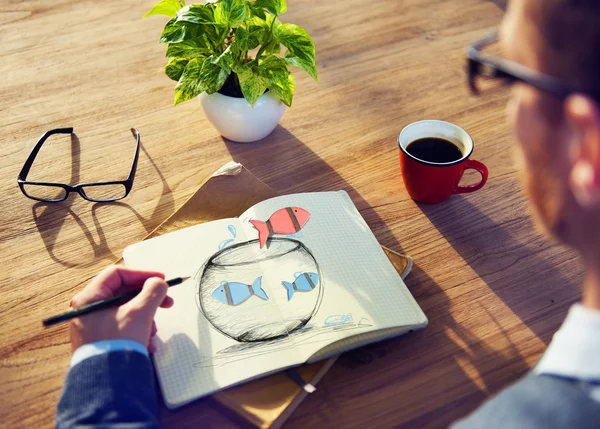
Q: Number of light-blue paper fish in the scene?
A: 2